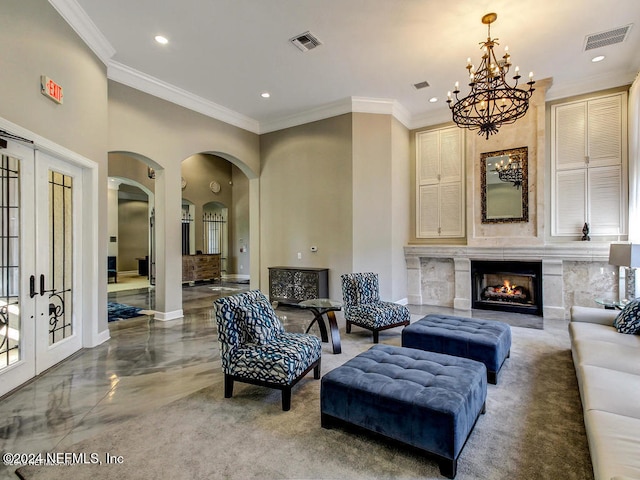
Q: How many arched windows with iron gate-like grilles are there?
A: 2